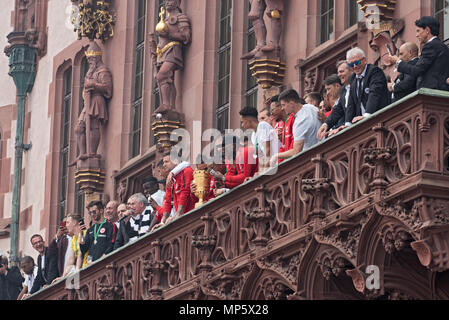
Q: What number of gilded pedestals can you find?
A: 4